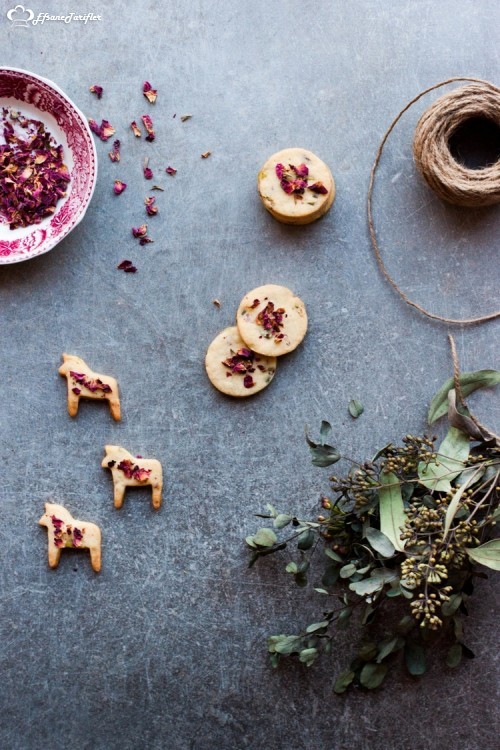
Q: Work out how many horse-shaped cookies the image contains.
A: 3